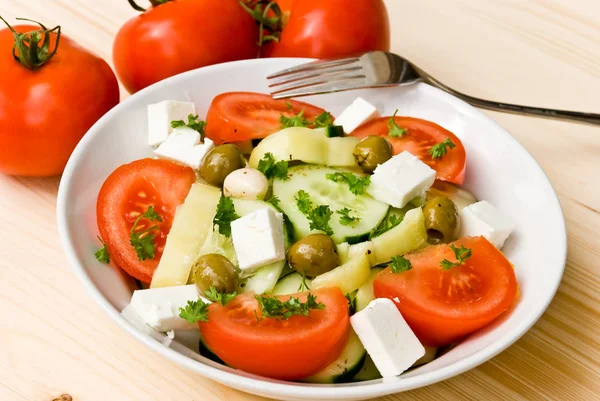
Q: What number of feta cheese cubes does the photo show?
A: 8